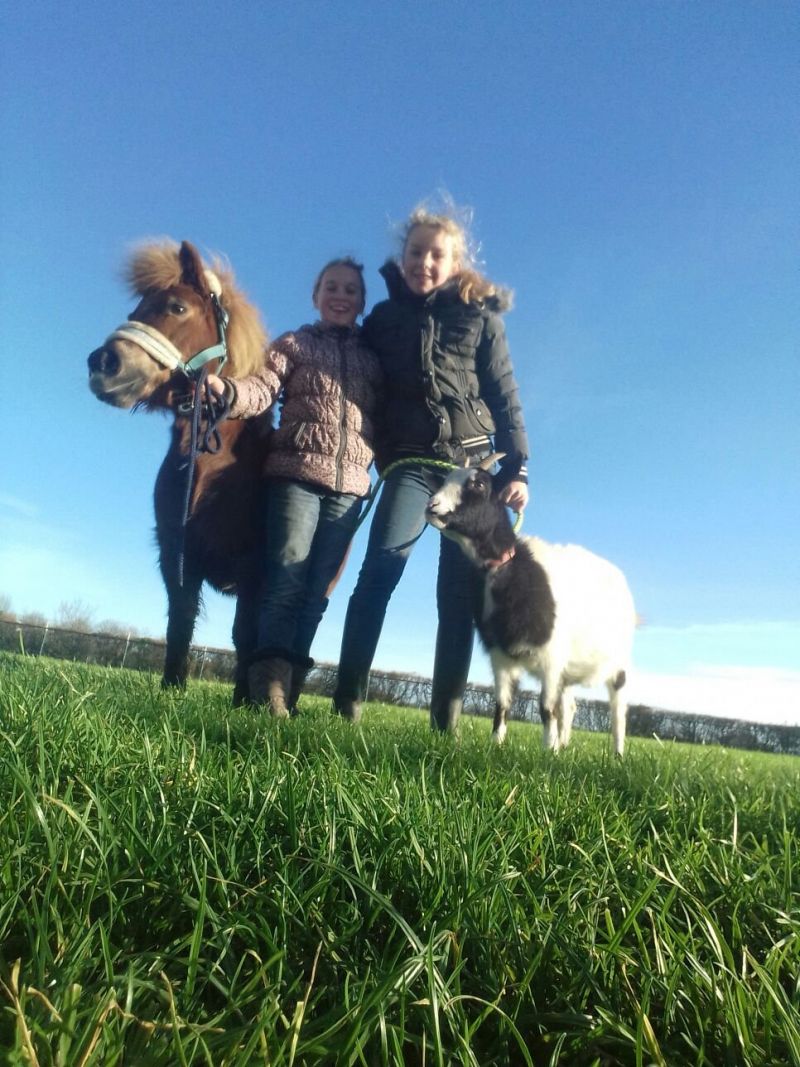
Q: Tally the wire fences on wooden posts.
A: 1